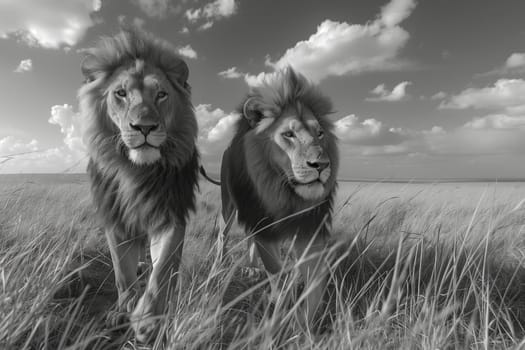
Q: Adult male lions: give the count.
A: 2